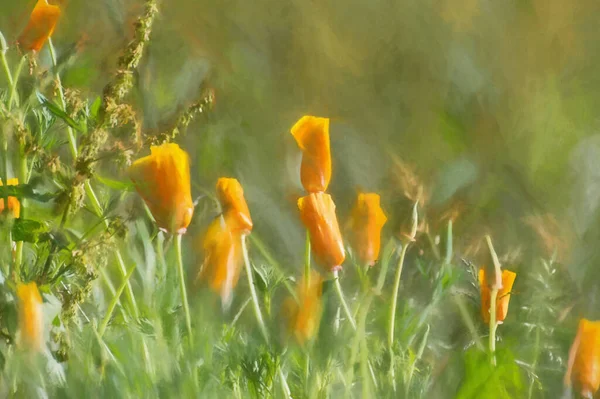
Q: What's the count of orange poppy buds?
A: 12